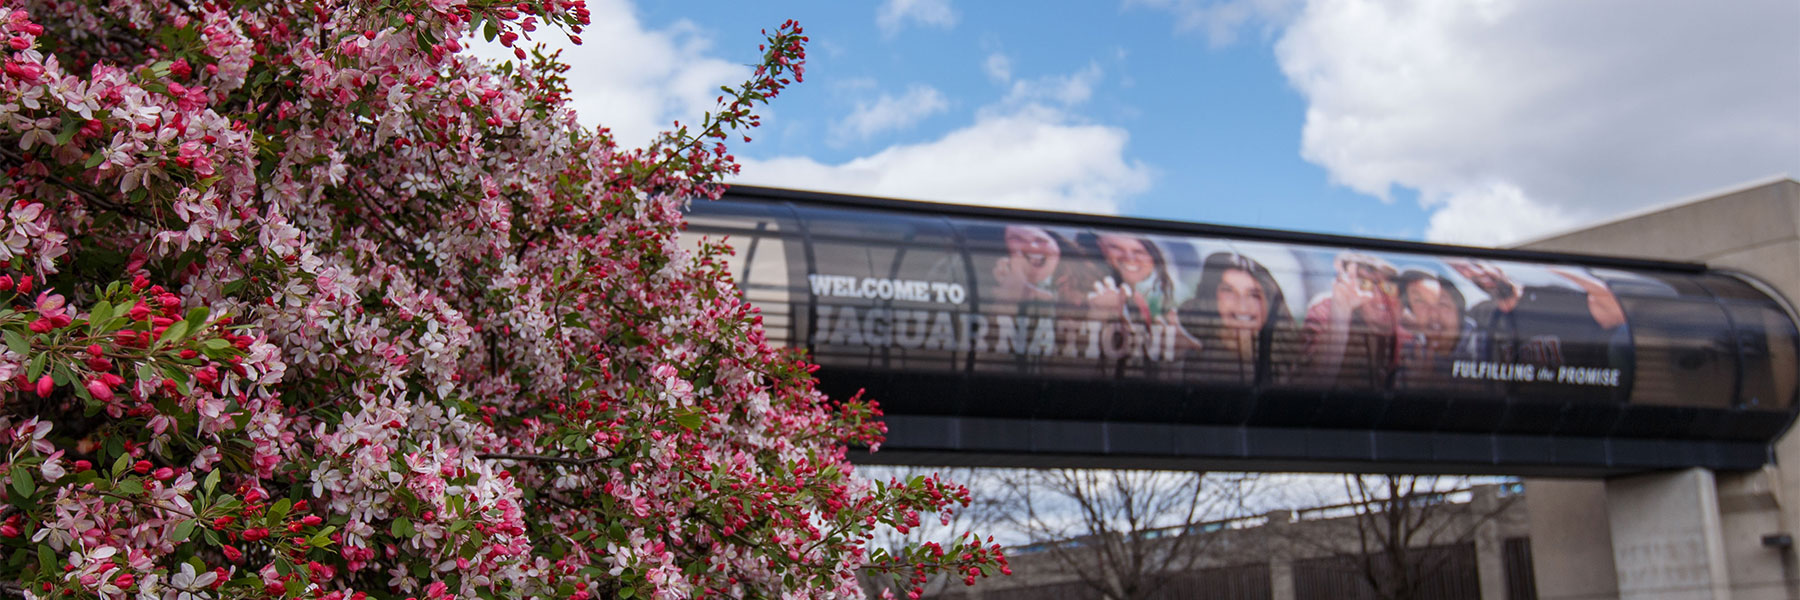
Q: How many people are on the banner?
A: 6